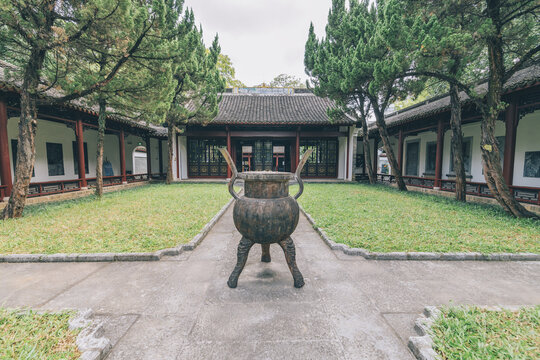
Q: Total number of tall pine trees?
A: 7